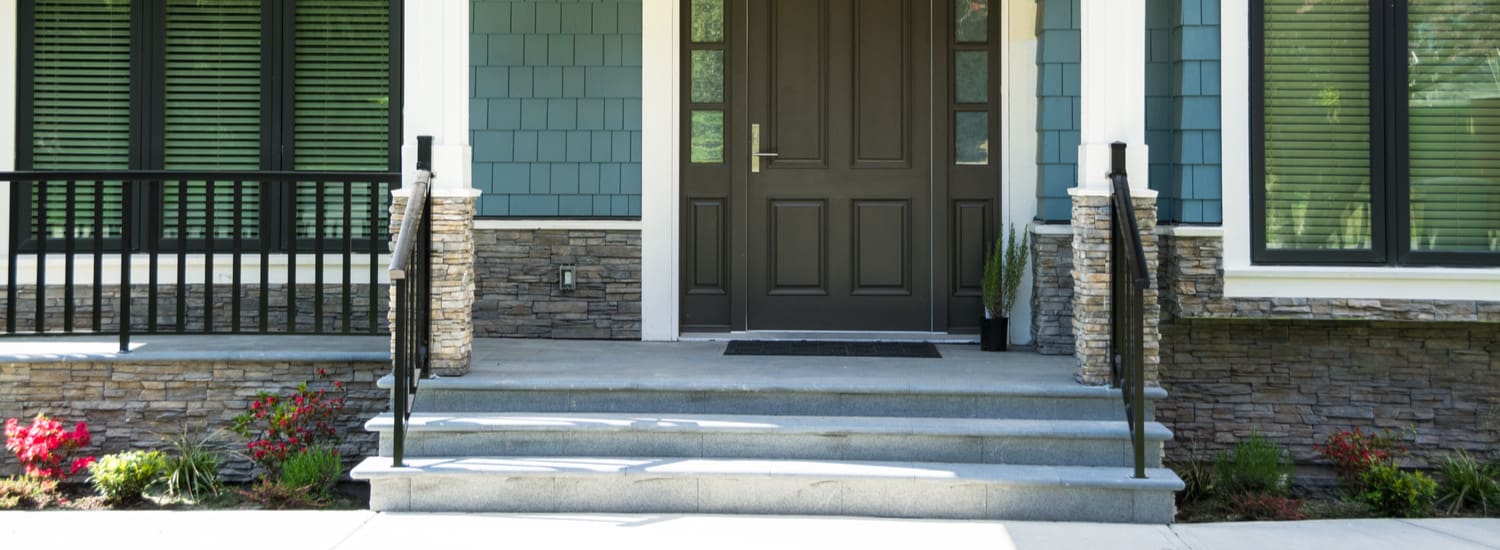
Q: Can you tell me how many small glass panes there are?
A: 6